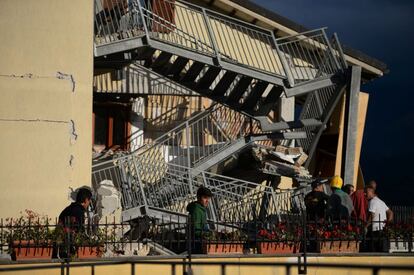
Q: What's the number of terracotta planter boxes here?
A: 5